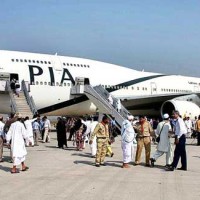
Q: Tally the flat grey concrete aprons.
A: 1